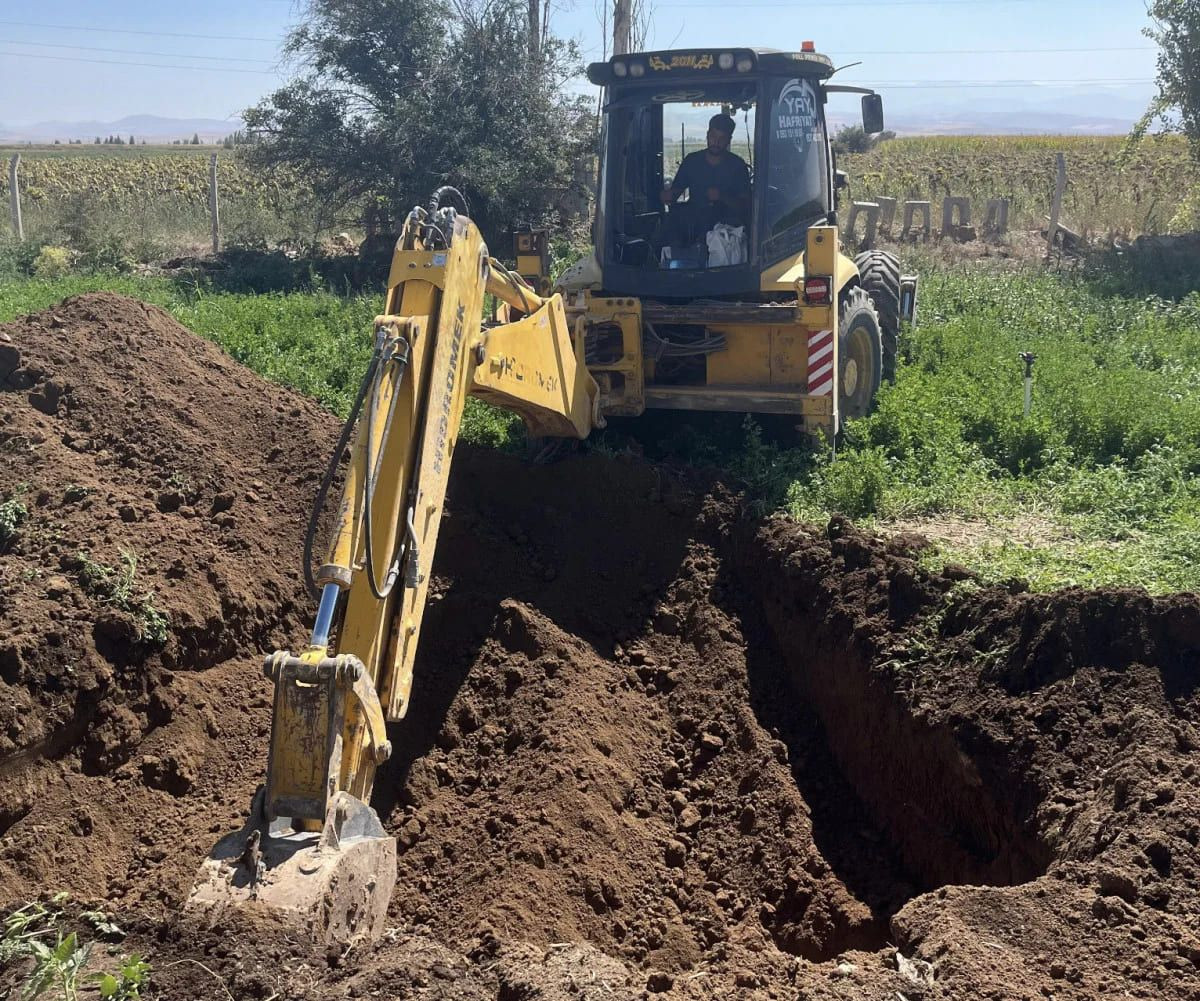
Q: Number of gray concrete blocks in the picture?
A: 5